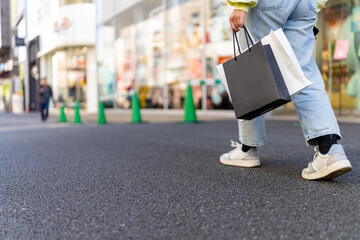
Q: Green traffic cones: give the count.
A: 5